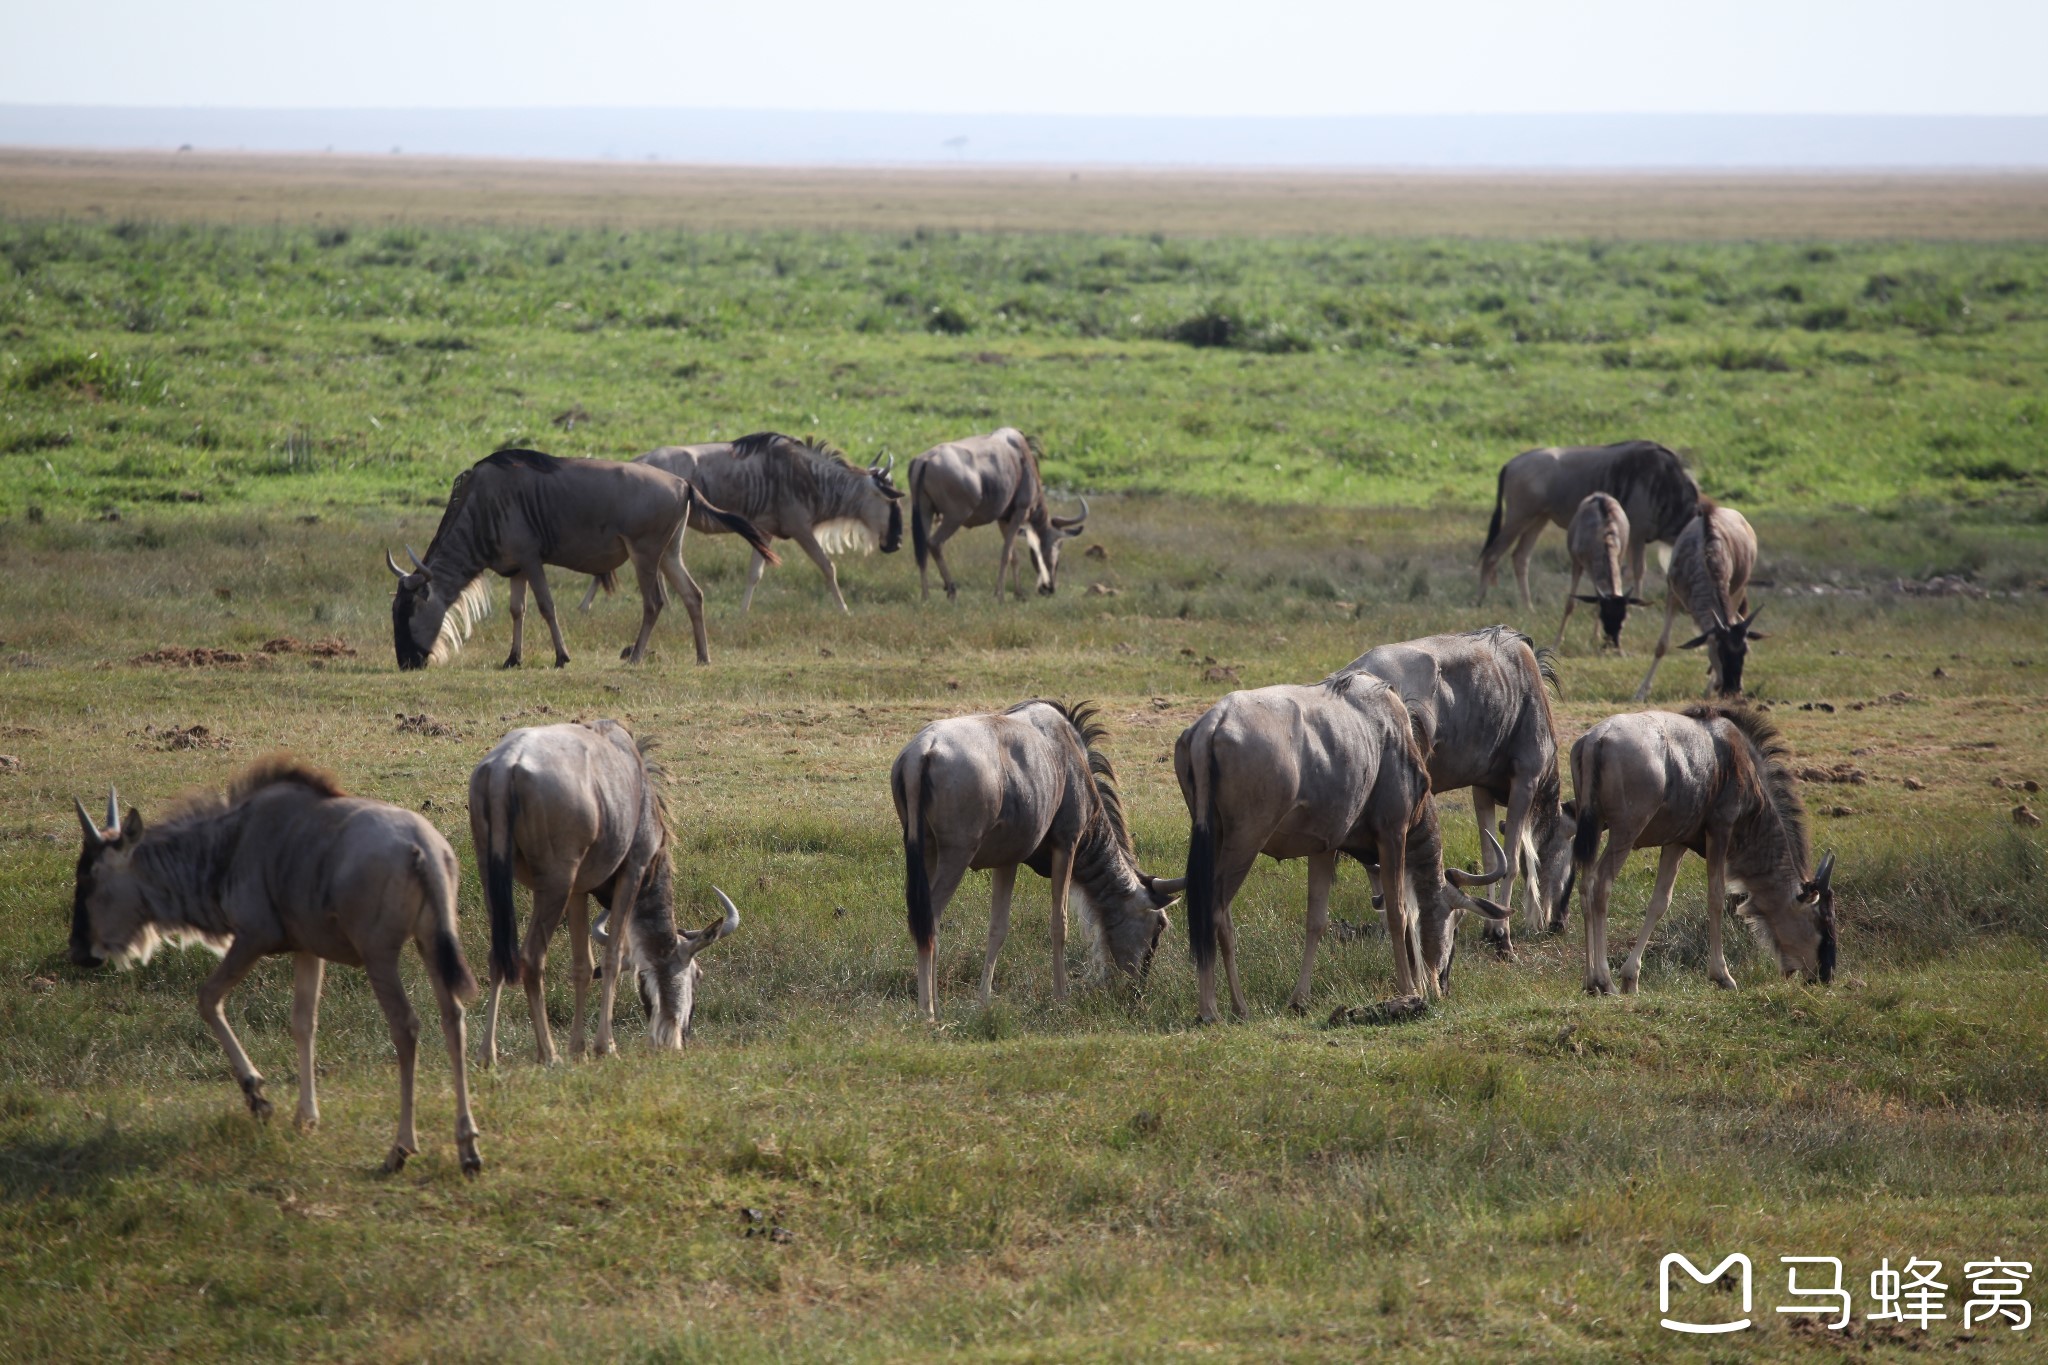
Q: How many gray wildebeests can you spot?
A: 12